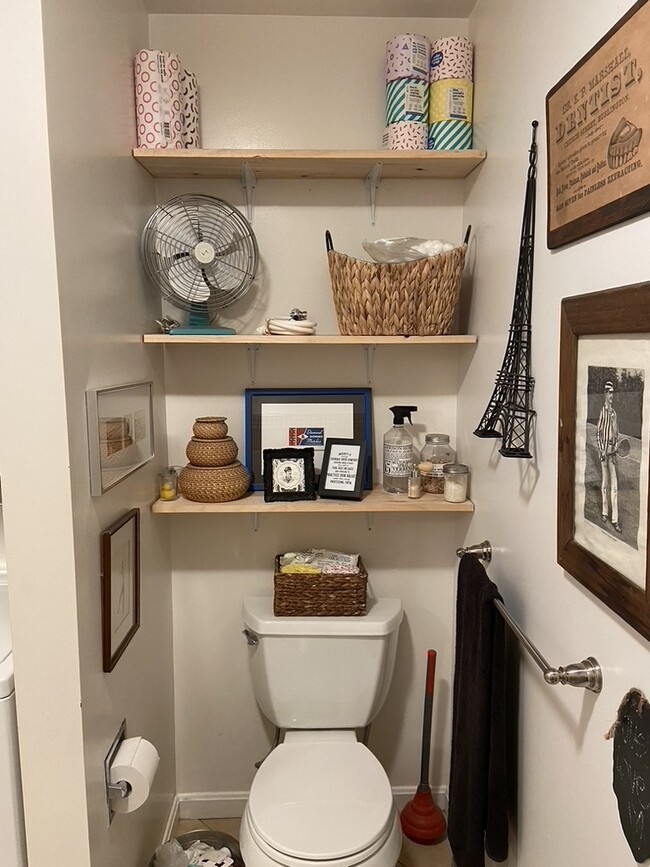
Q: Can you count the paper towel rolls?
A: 2